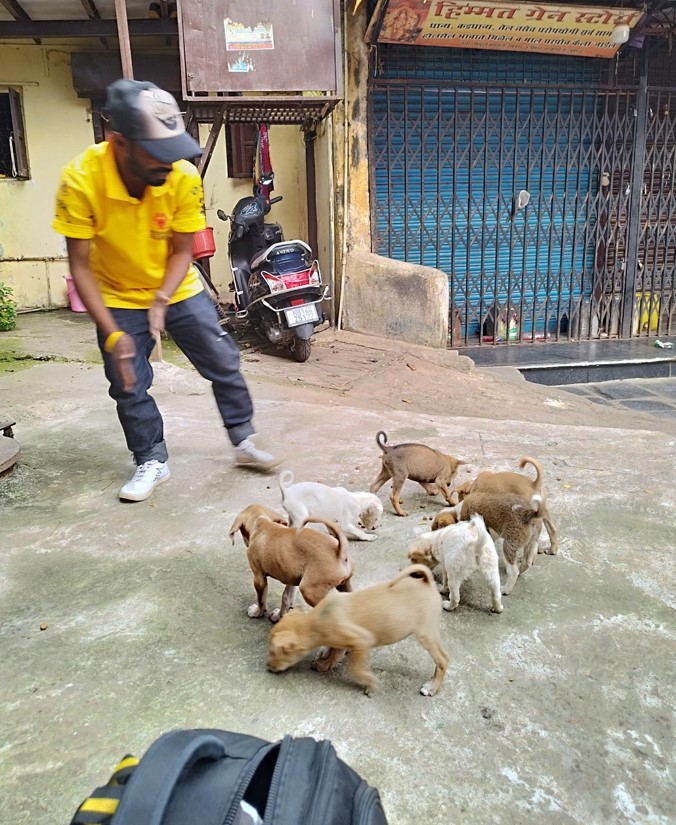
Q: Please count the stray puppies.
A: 7